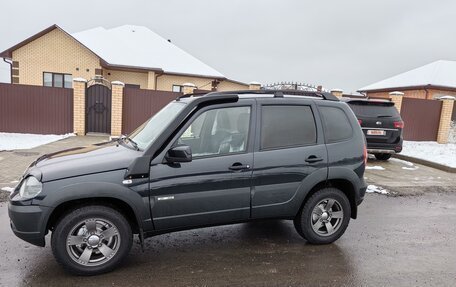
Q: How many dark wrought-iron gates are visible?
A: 1